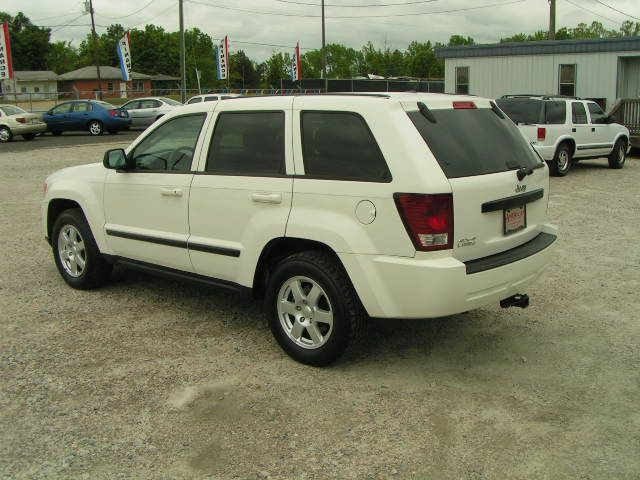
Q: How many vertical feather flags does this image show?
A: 4